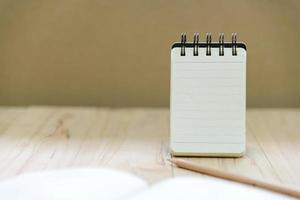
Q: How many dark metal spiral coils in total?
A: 5